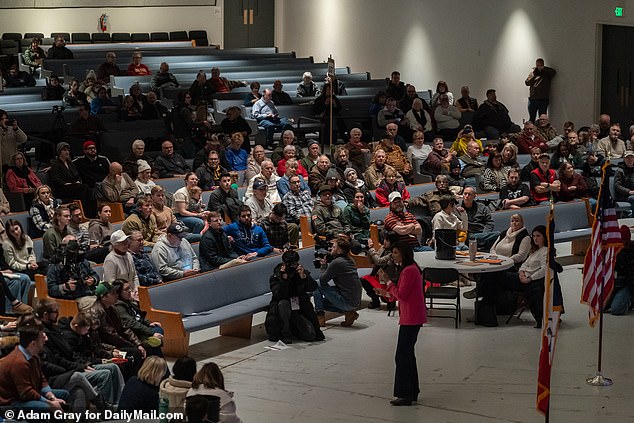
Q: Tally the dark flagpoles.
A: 2